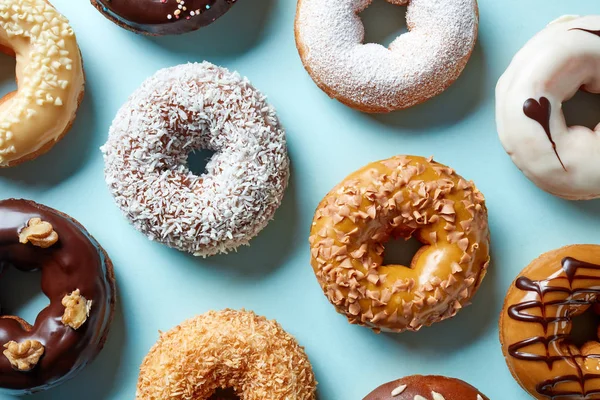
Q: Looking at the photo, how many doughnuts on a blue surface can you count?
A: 10